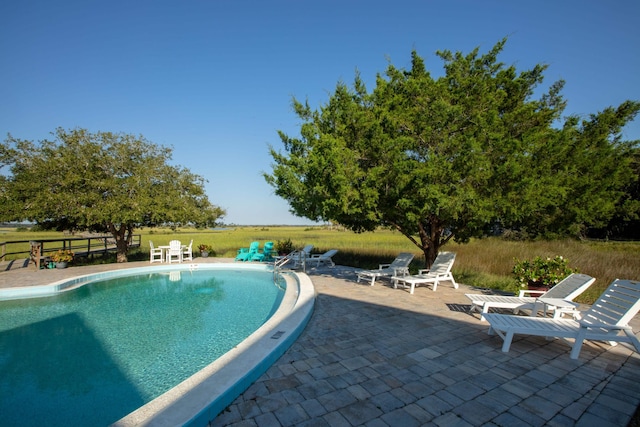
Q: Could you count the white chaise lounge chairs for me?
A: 6